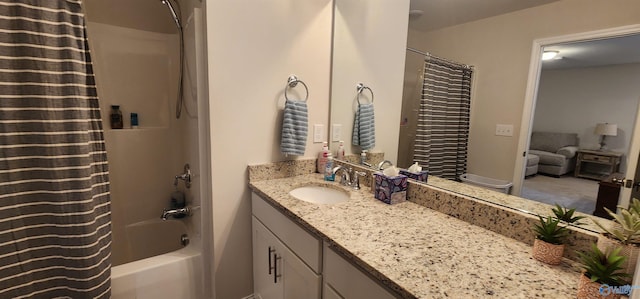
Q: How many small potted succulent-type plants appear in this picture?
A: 3